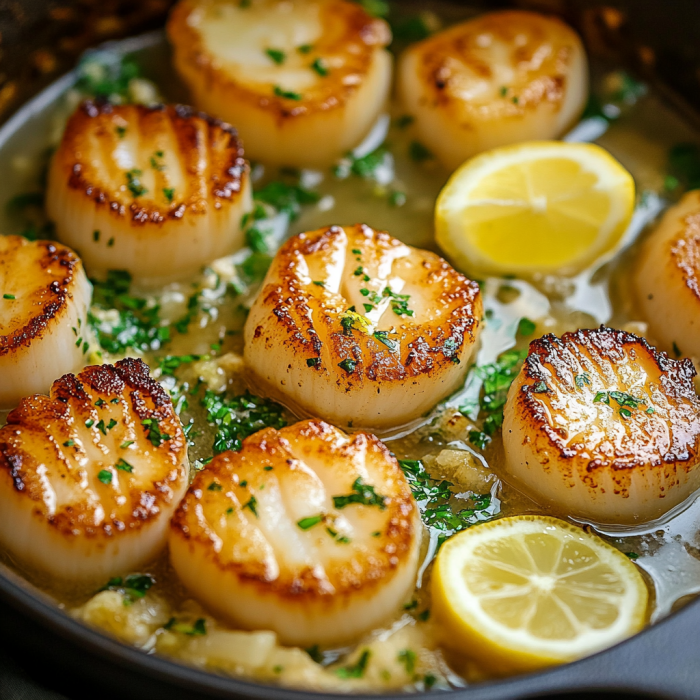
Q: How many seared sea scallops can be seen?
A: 9